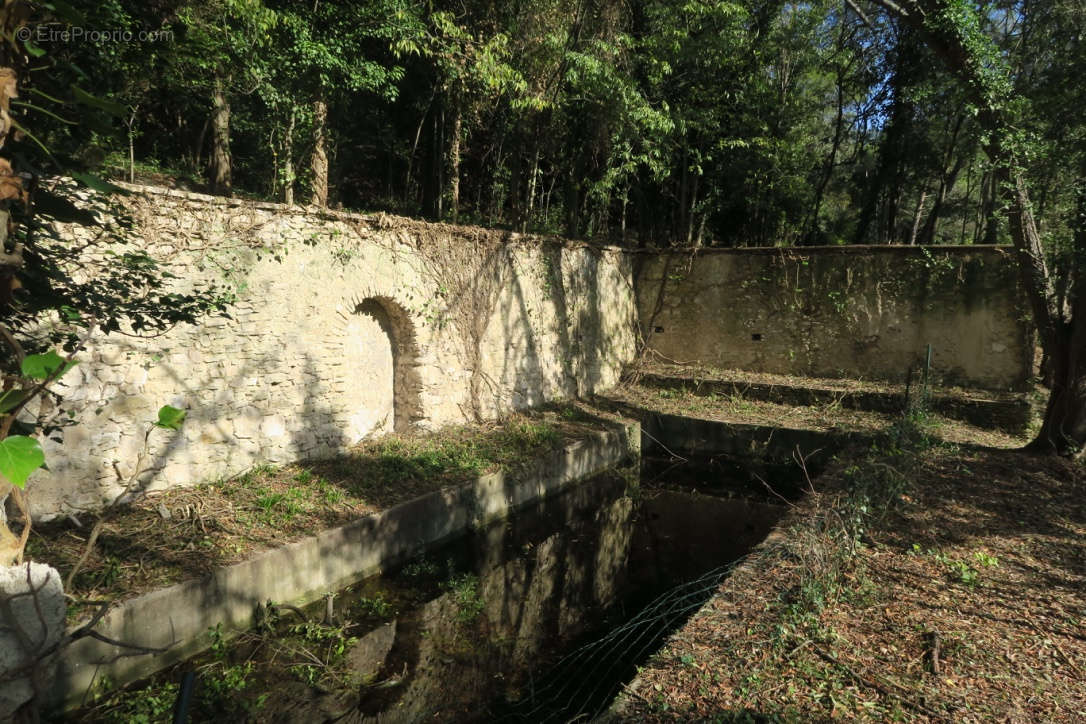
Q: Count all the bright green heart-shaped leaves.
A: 3